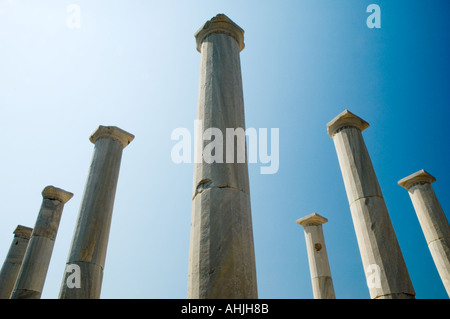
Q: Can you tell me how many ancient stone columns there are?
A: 7